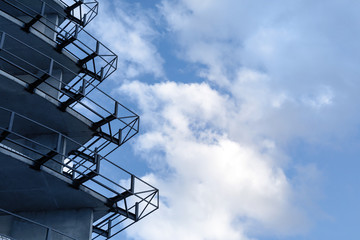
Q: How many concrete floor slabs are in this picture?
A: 4